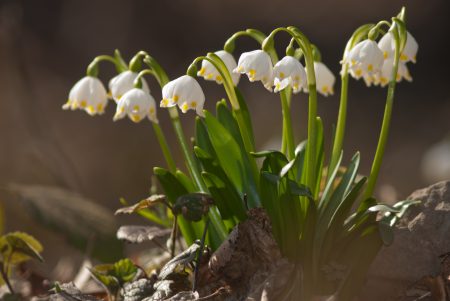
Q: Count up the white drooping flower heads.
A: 11